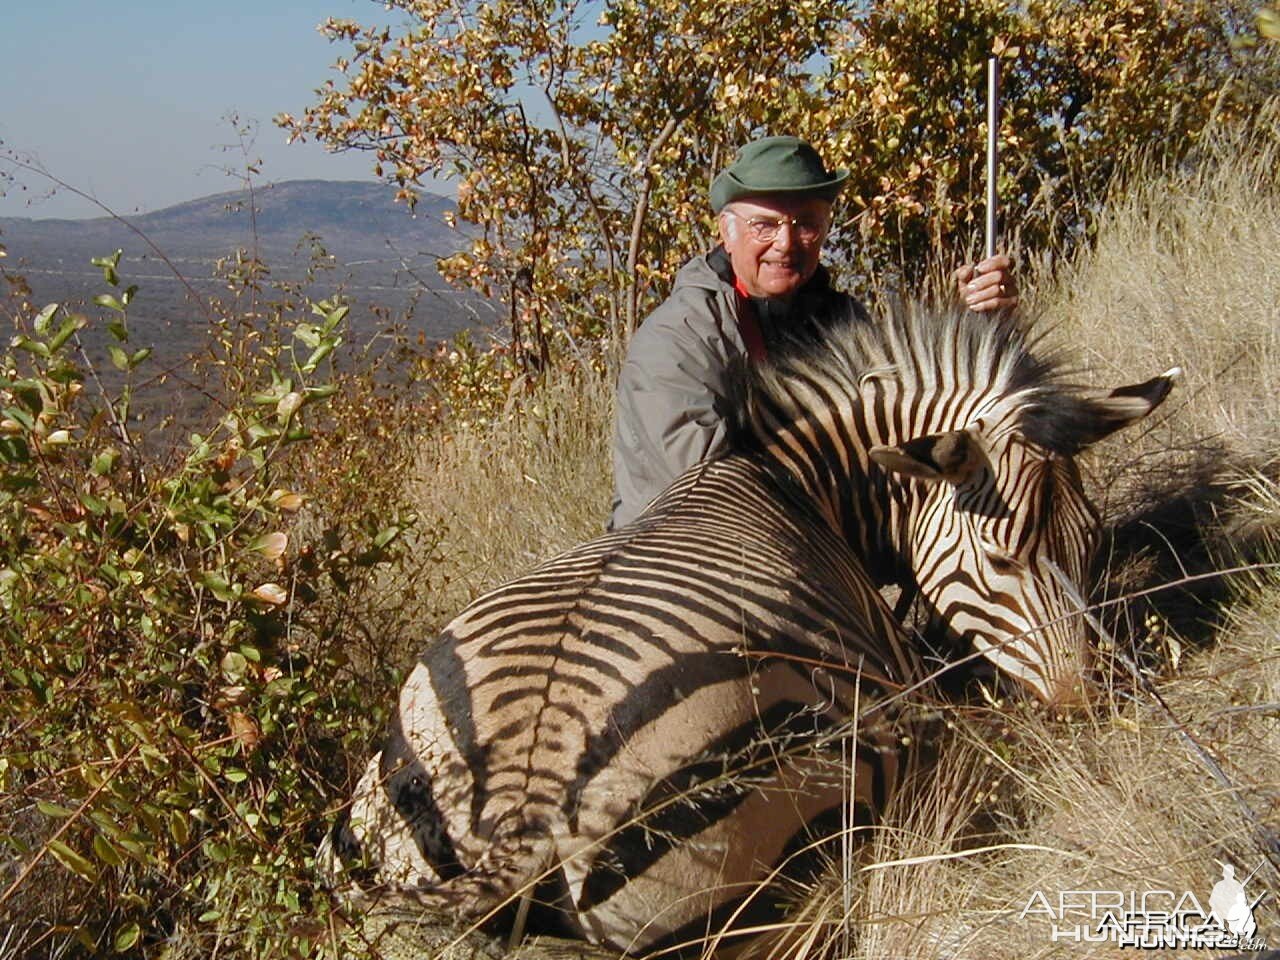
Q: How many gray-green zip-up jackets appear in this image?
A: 1